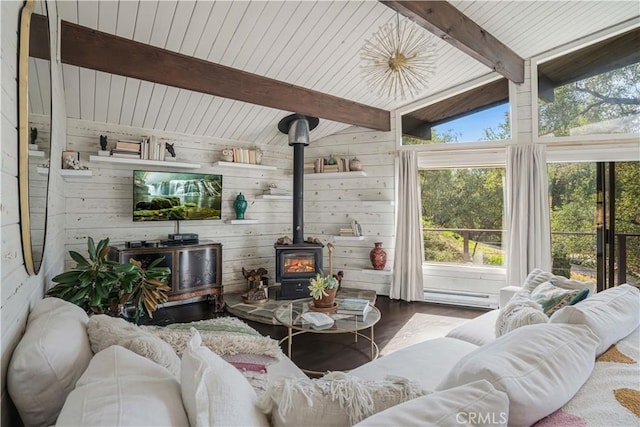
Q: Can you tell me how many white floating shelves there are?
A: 9